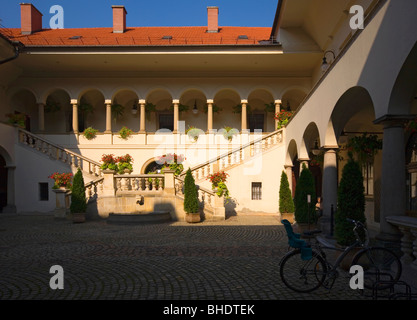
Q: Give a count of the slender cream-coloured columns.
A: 8